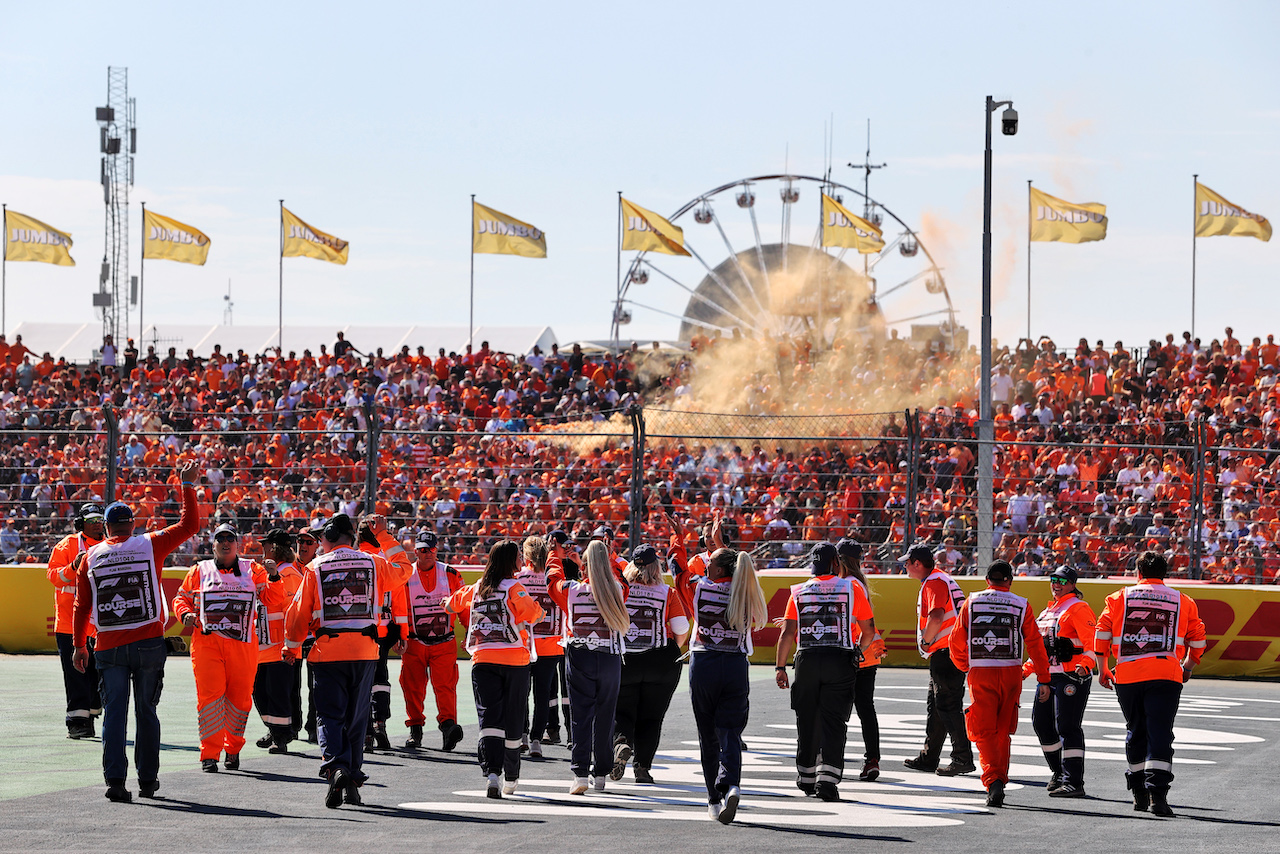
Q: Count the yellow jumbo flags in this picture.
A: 8